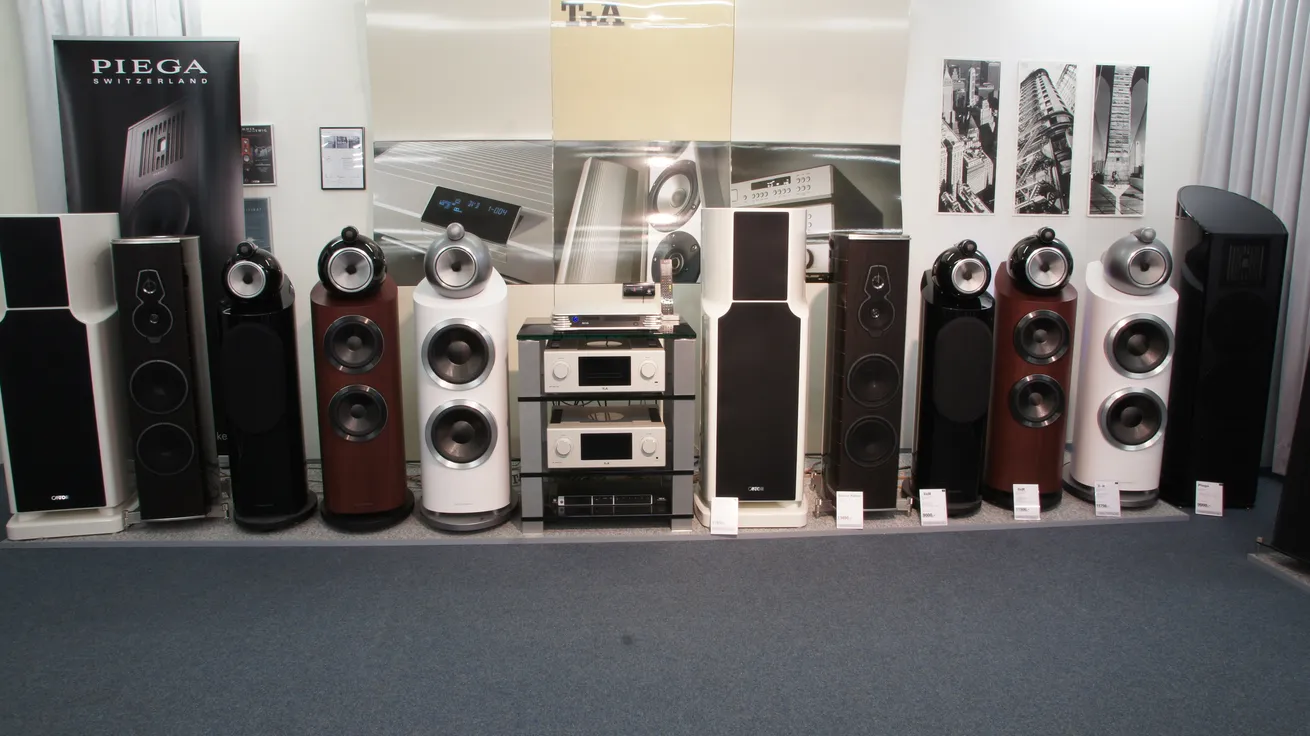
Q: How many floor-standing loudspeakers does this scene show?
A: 11